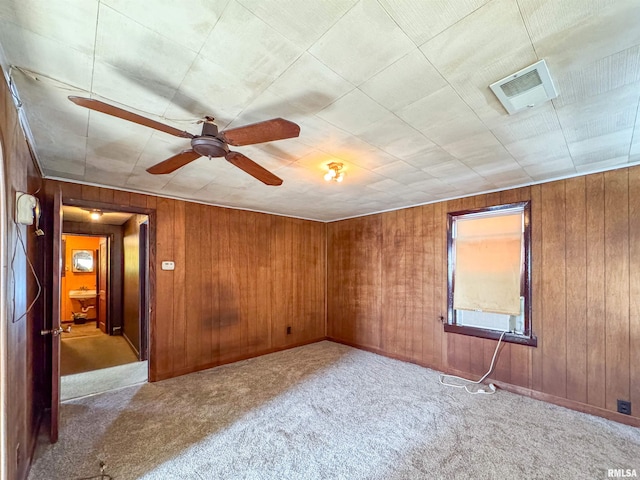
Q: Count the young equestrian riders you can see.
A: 0